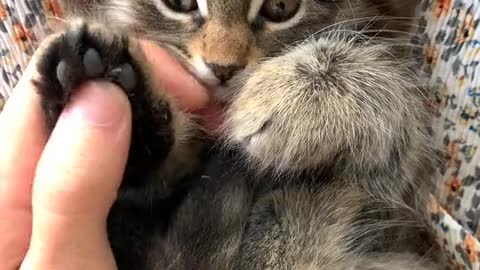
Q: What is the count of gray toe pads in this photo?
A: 3